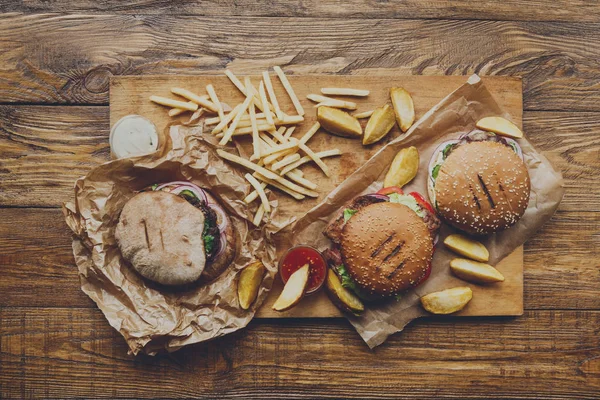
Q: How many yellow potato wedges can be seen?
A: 11